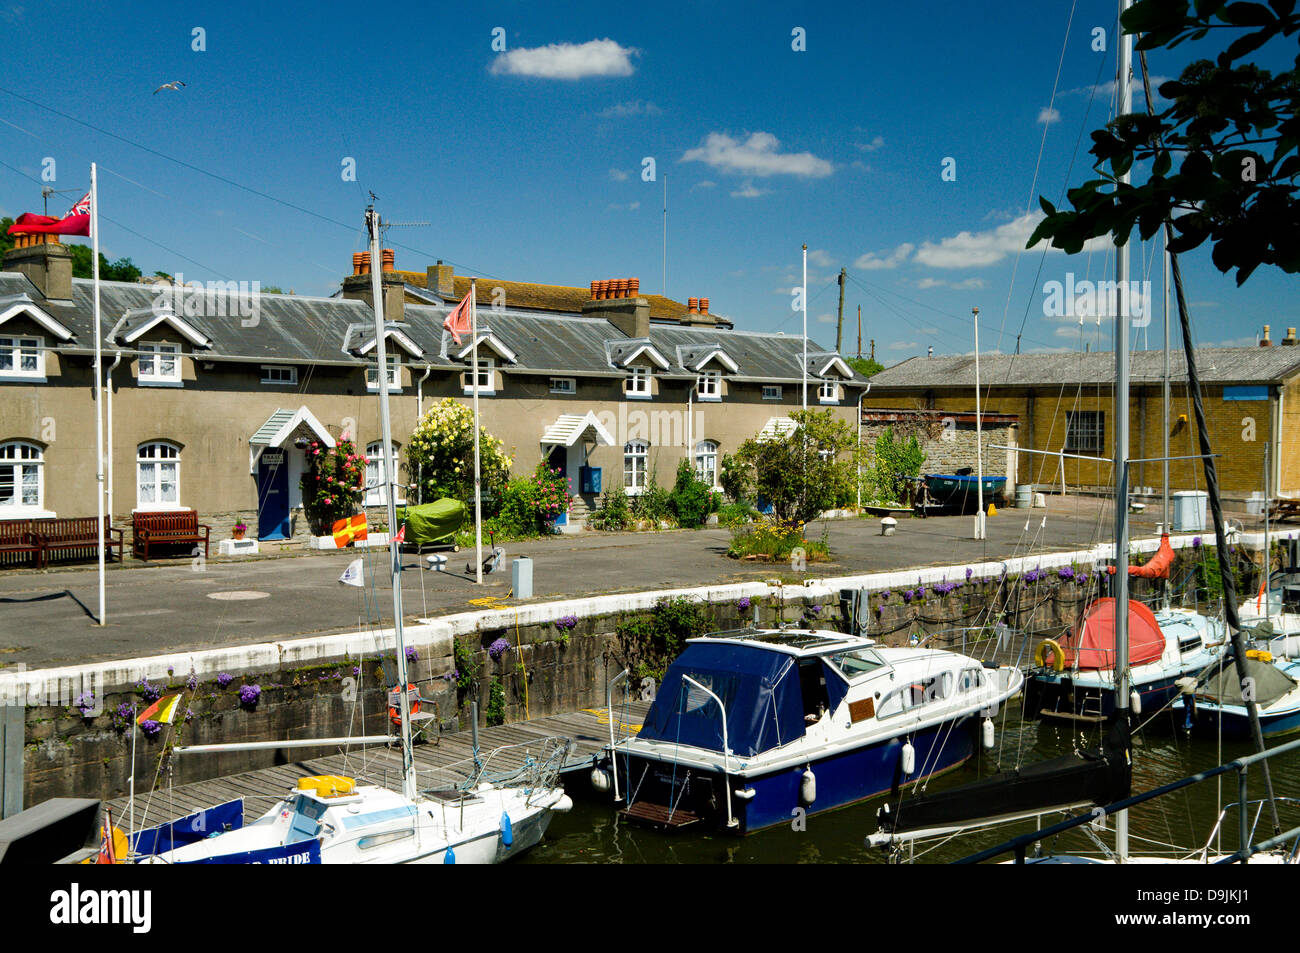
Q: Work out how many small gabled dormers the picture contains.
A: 7